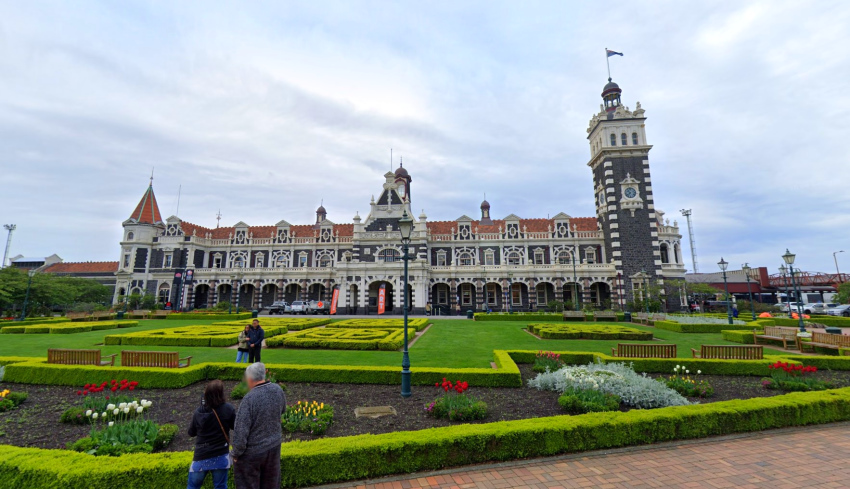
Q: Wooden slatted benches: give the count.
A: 14